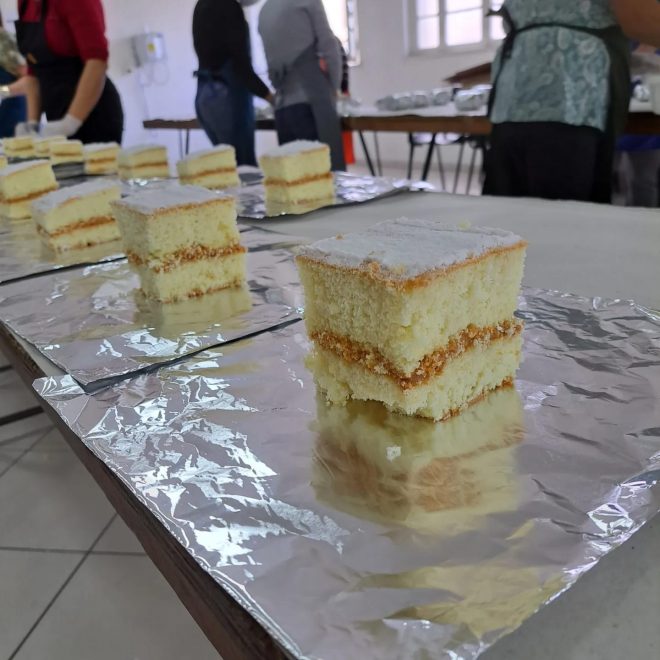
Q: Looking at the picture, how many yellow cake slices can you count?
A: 12